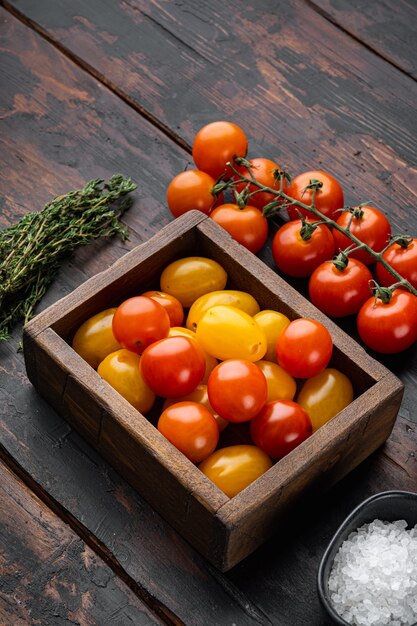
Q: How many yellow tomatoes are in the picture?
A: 11